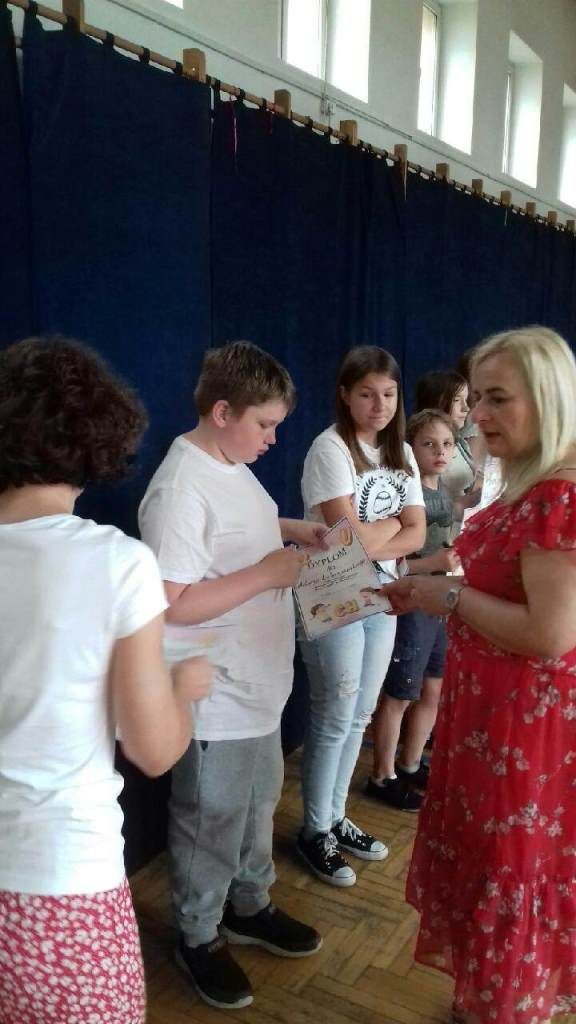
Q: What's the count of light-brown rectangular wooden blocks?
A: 11